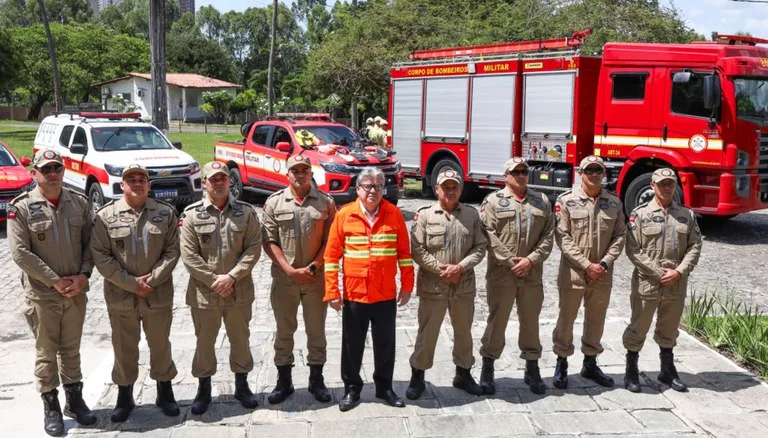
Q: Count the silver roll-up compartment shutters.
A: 4